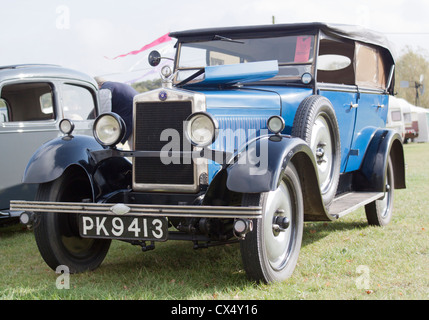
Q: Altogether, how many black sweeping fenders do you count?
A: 3